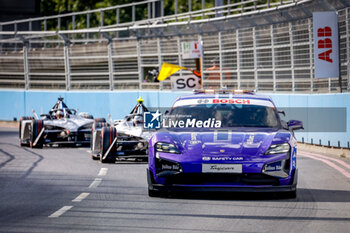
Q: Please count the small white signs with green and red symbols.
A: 1